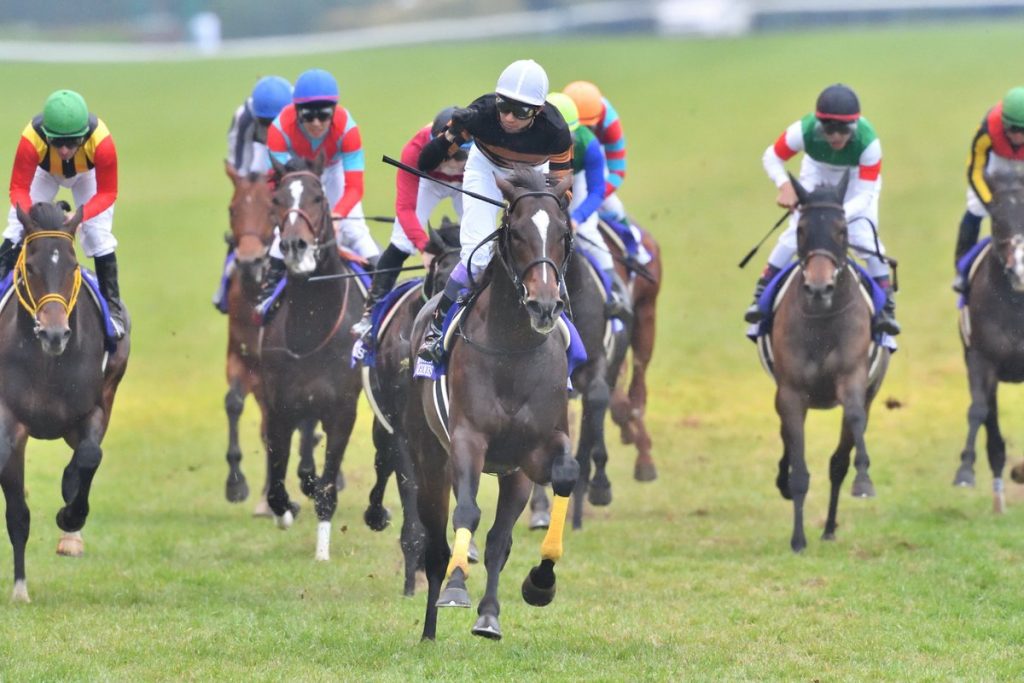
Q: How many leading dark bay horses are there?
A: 1